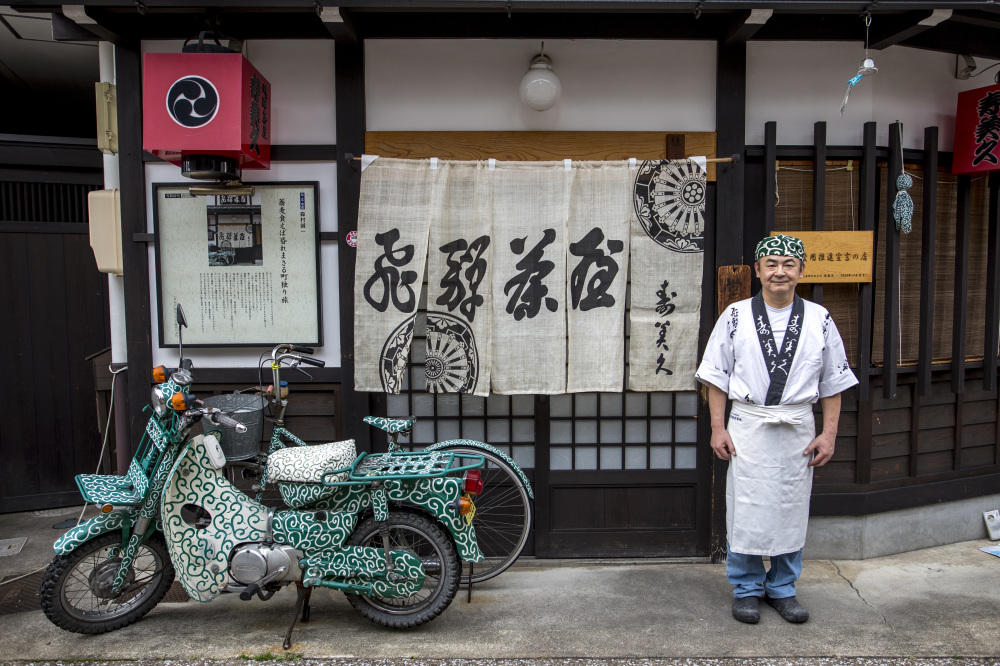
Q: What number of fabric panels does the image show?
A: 5